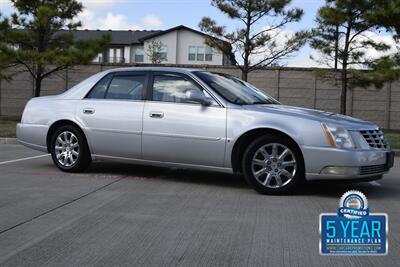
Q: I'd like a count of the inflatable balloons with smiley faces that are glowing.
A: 0